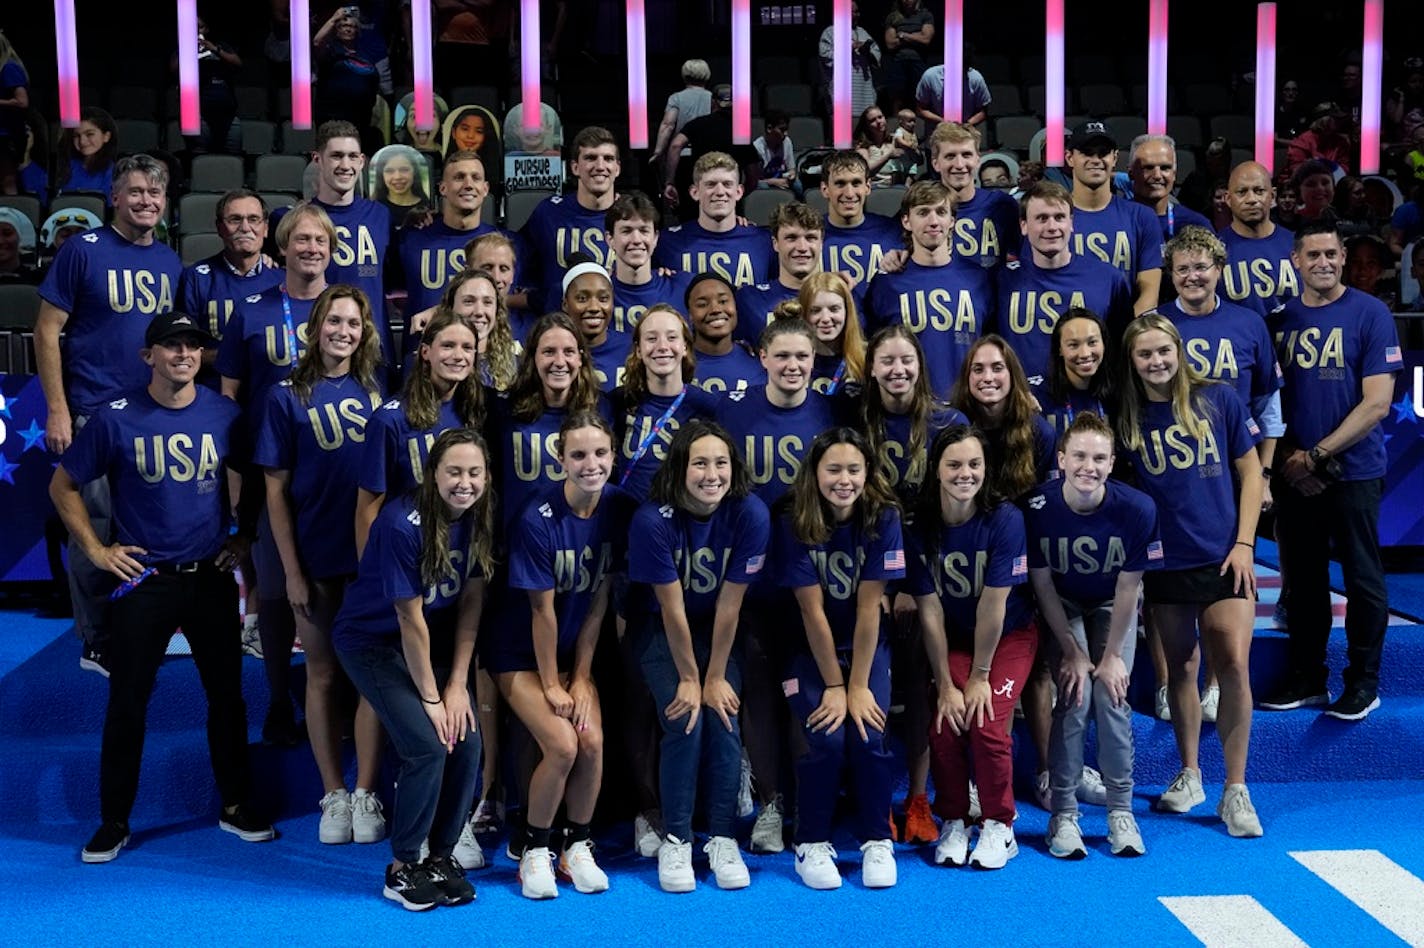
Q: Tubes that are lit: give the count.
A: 13